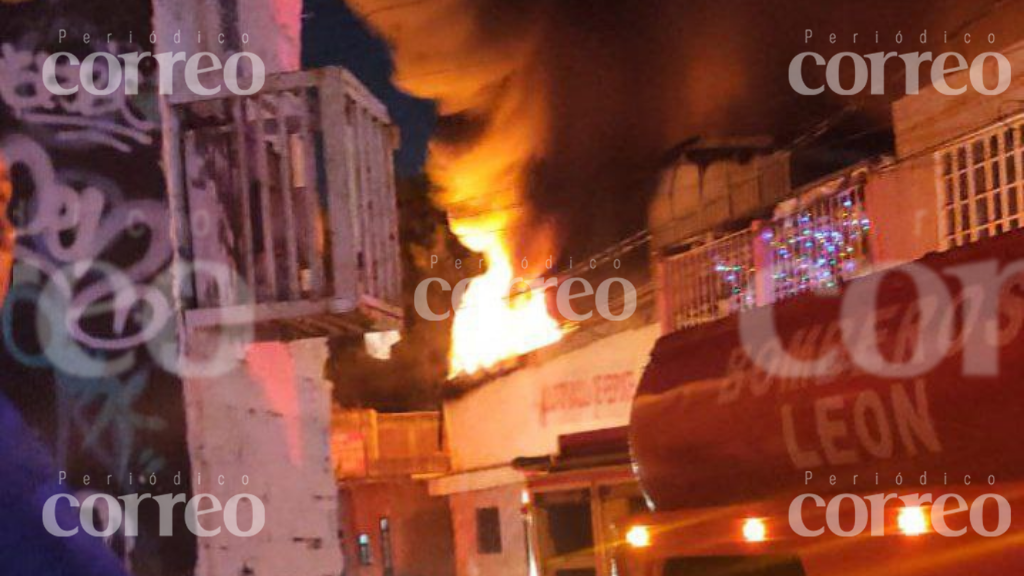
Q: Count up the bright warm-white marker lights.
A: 3